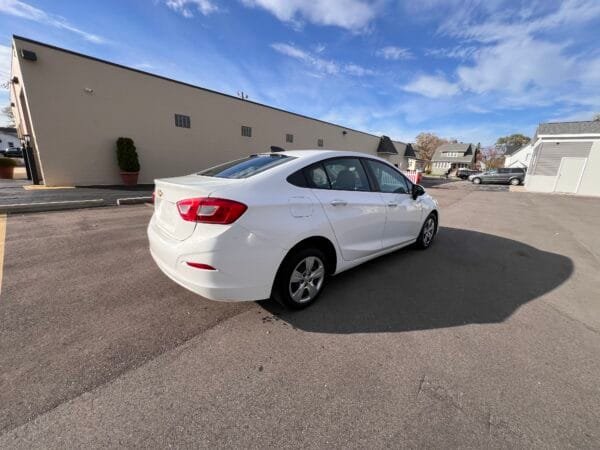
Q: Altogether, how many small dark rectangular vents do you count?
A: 4